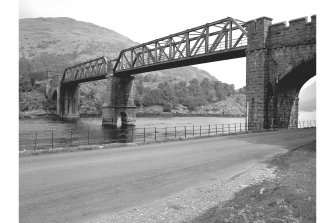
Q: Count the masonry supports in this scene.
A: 3